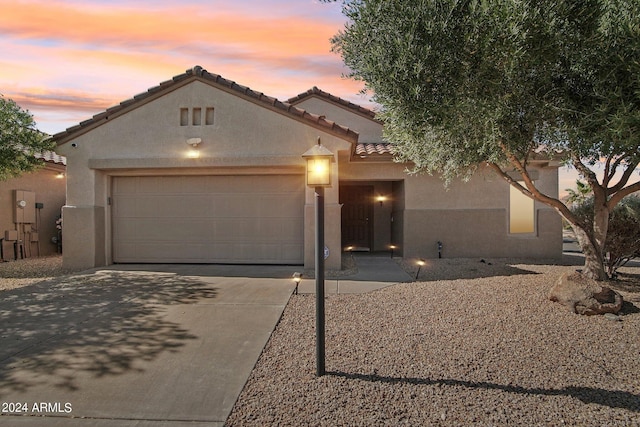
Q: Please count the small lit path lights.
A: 4